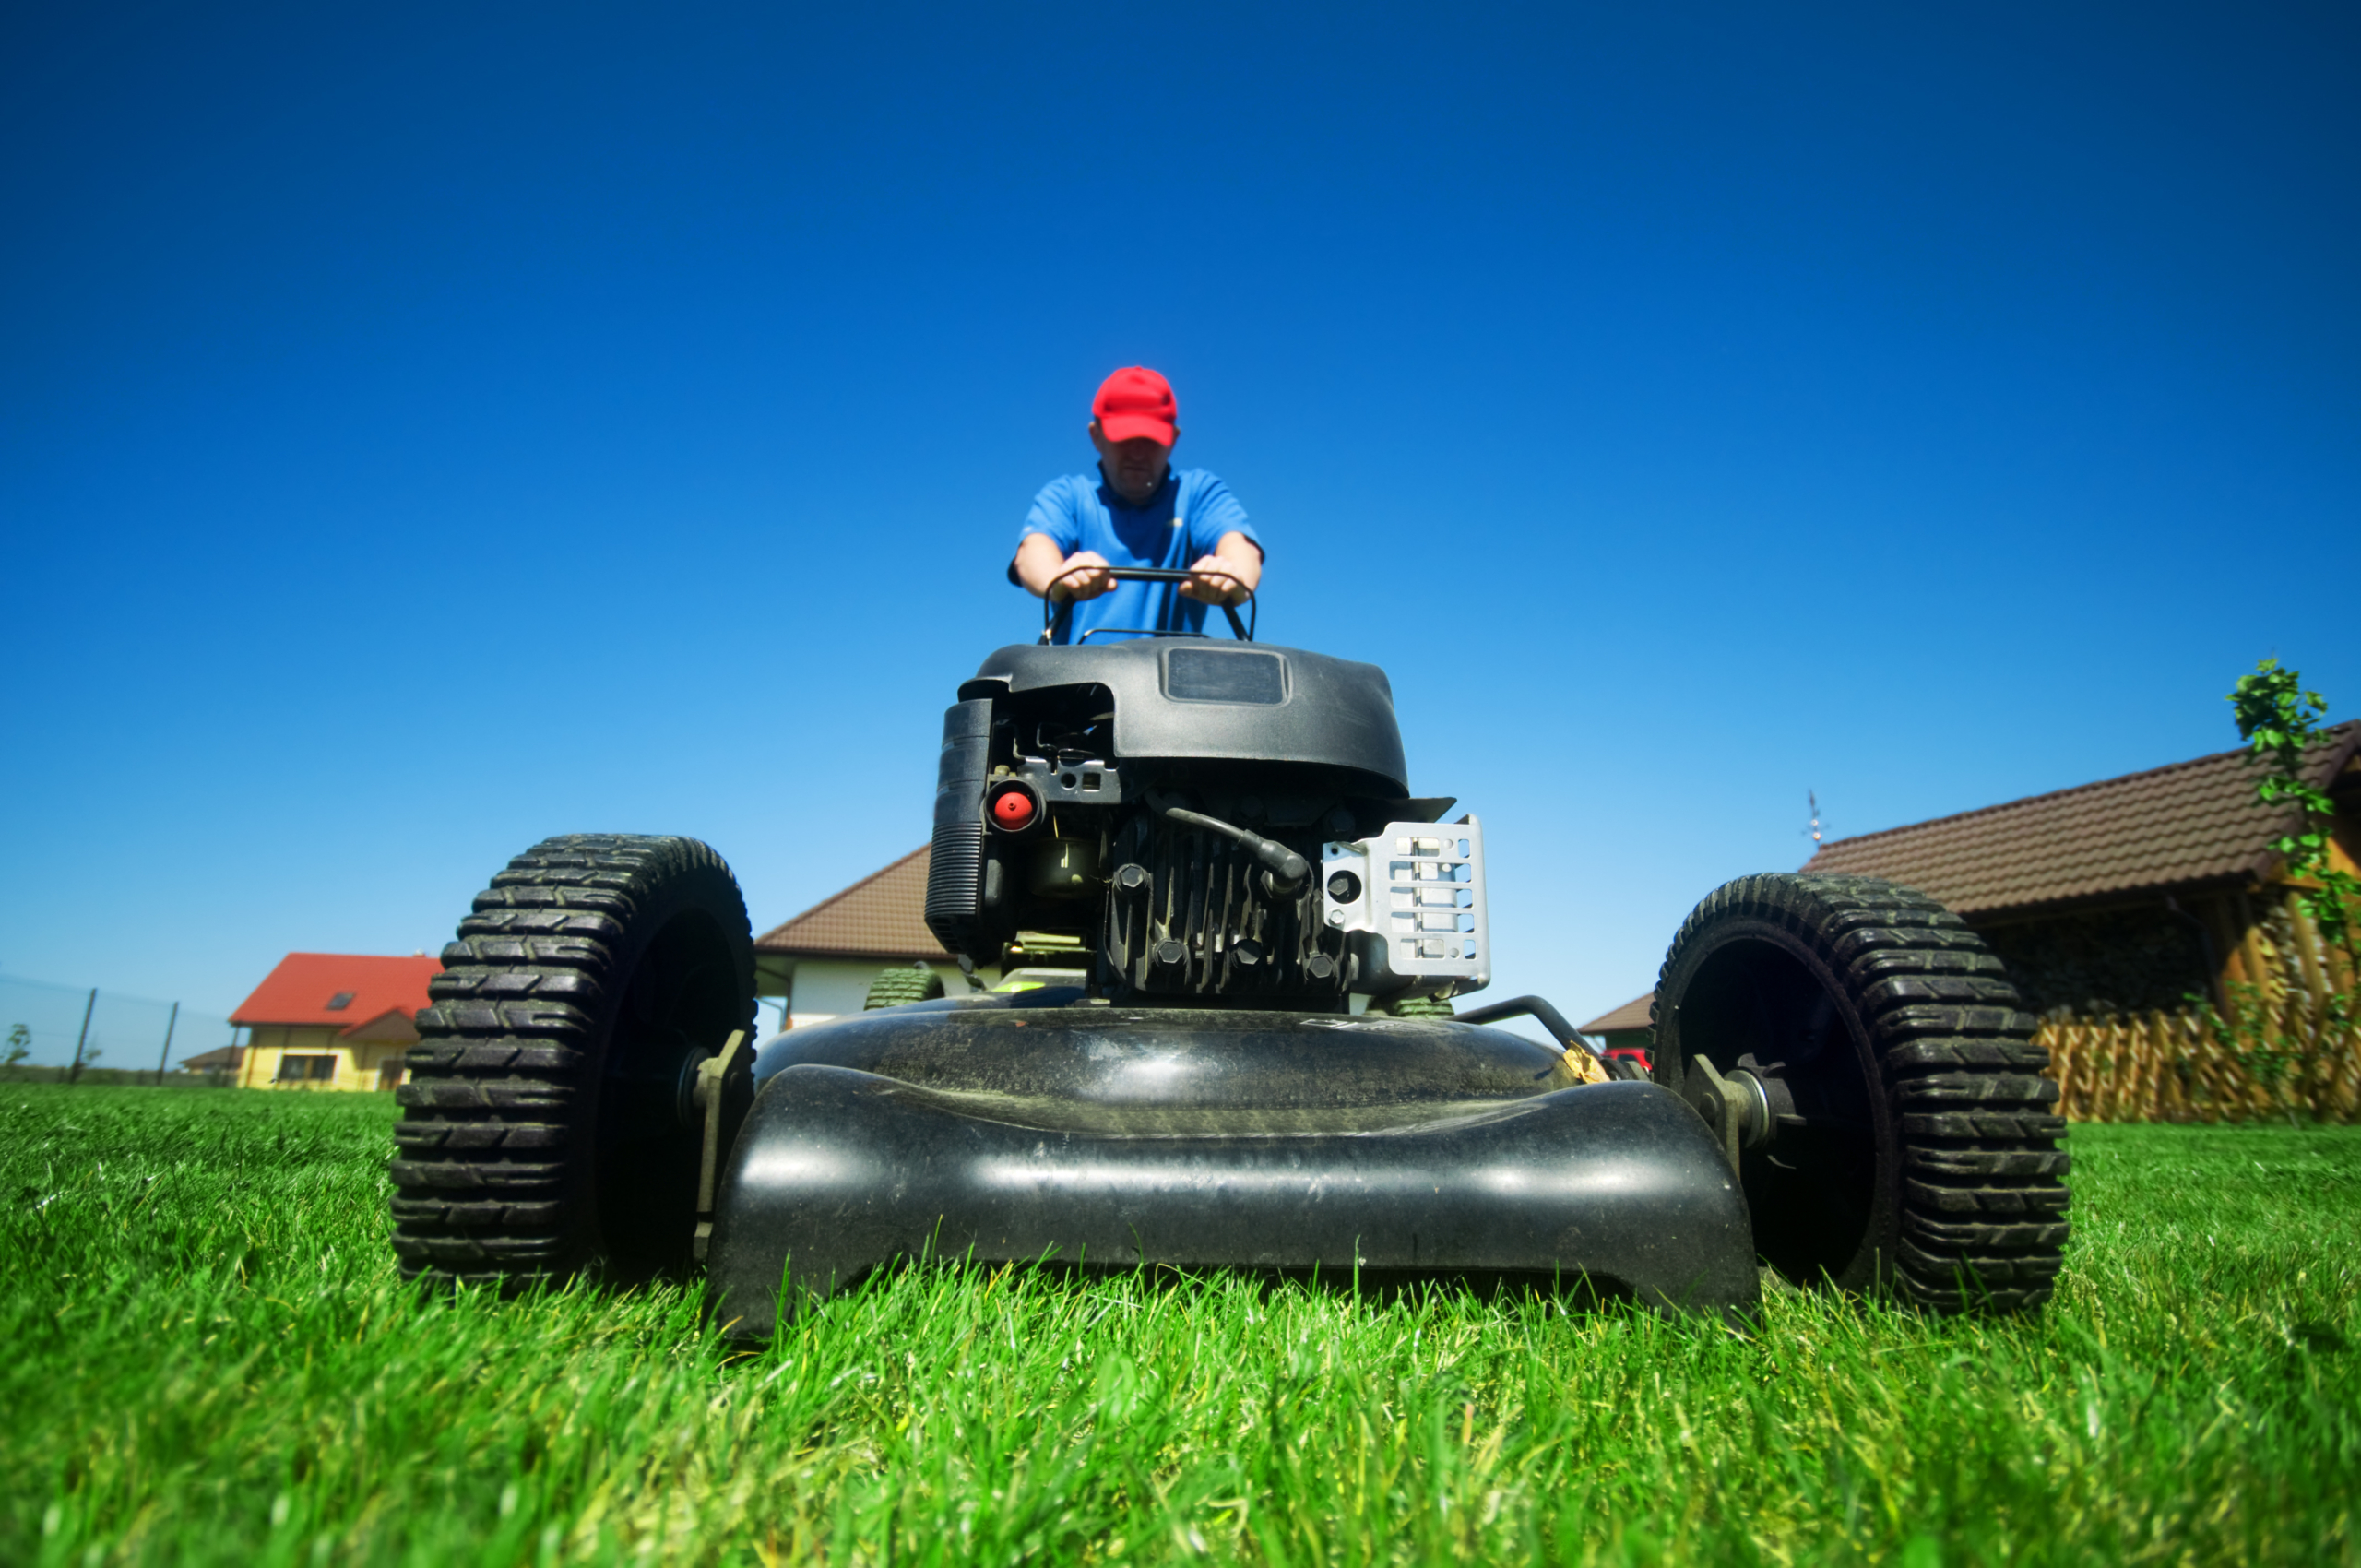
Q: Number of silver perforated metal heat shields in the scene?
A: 1